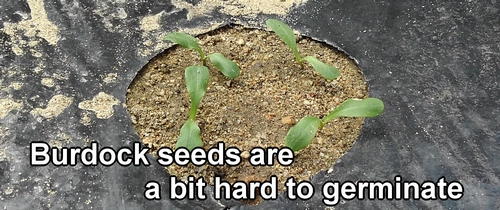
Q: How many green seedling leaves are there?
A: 8